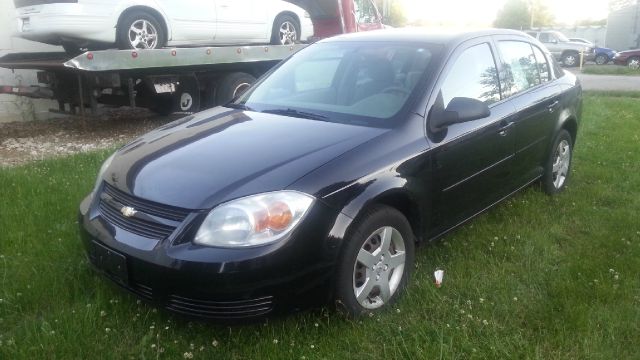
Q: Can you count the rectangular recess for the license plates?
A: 1